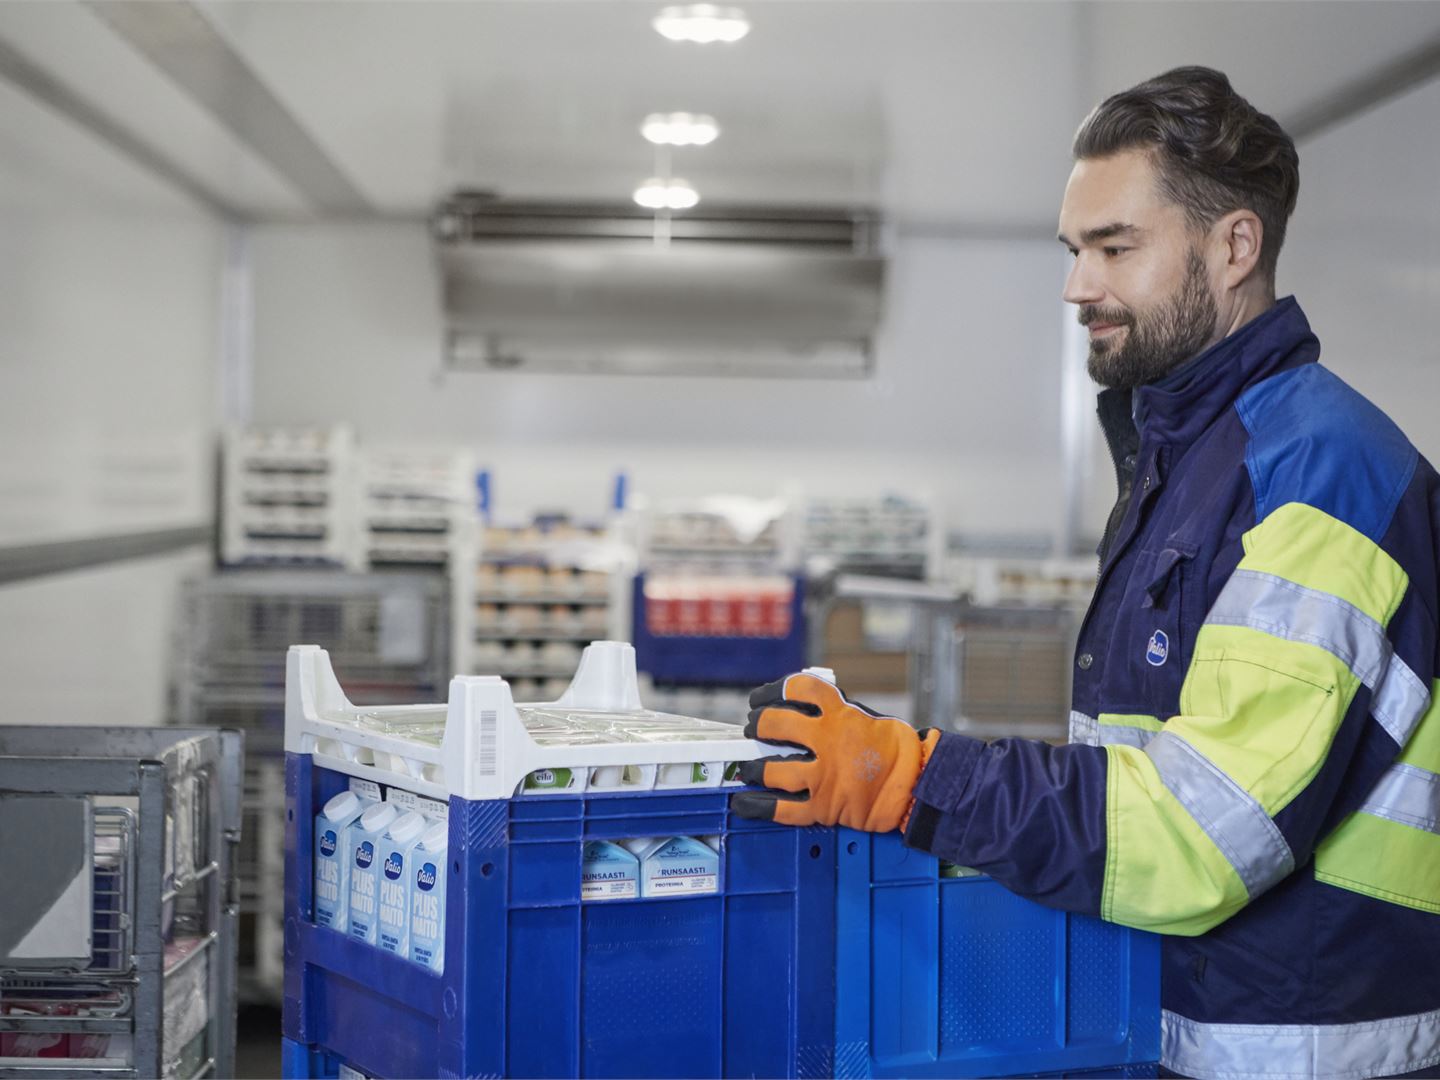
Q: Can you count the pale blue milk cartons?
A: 6